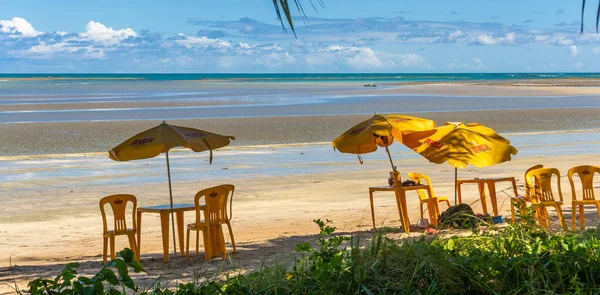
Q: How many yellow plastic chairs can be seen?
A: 7